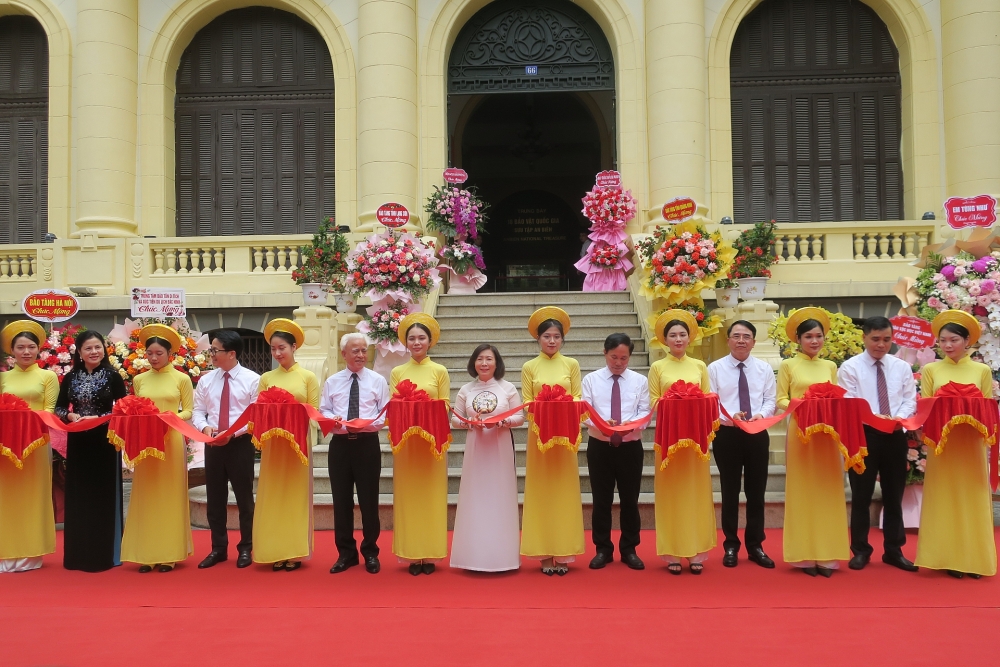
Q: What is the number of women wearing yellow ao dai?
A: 8